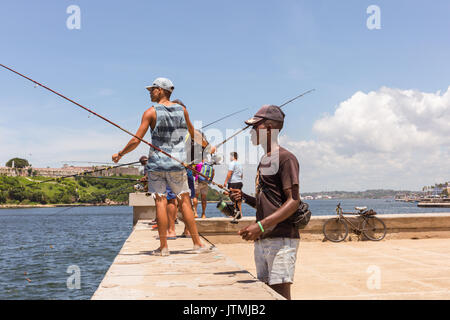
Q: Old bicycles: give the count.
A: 1